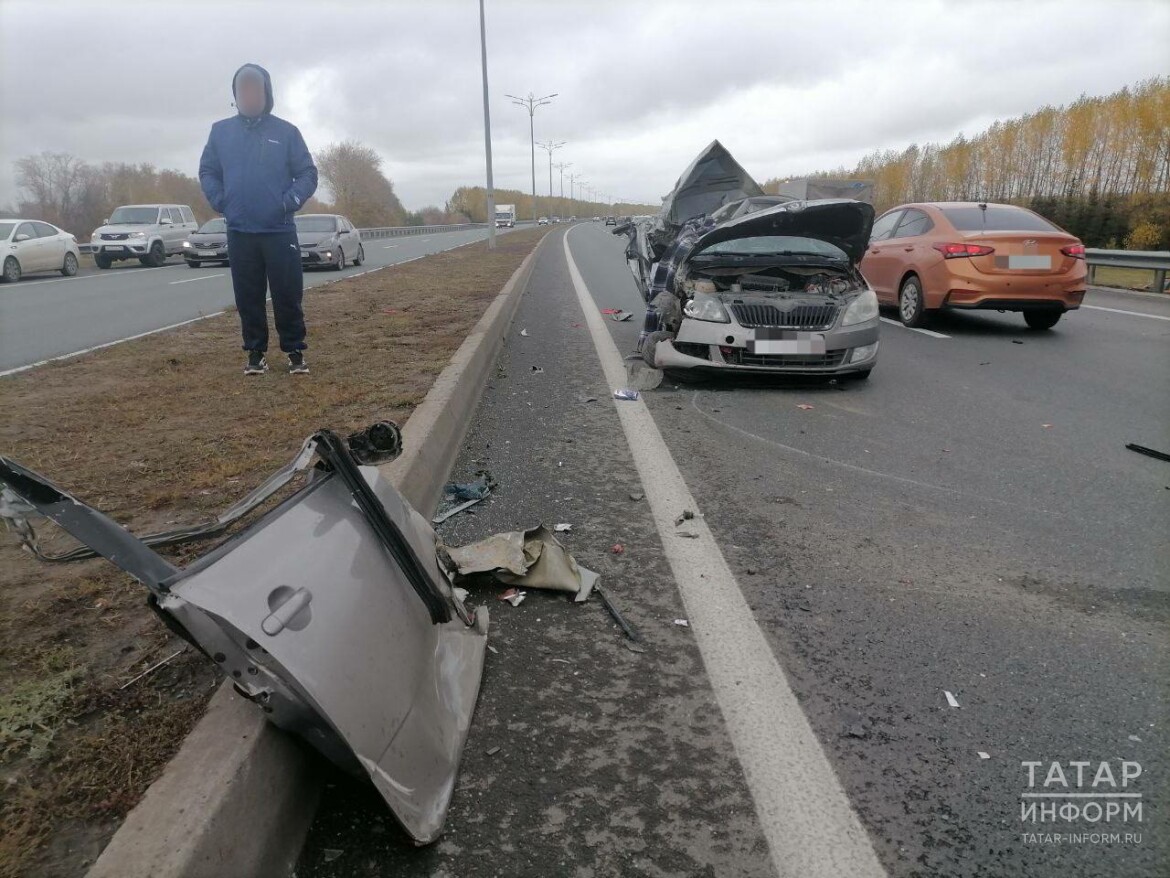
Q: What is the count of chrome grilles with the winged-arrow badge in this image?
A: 1